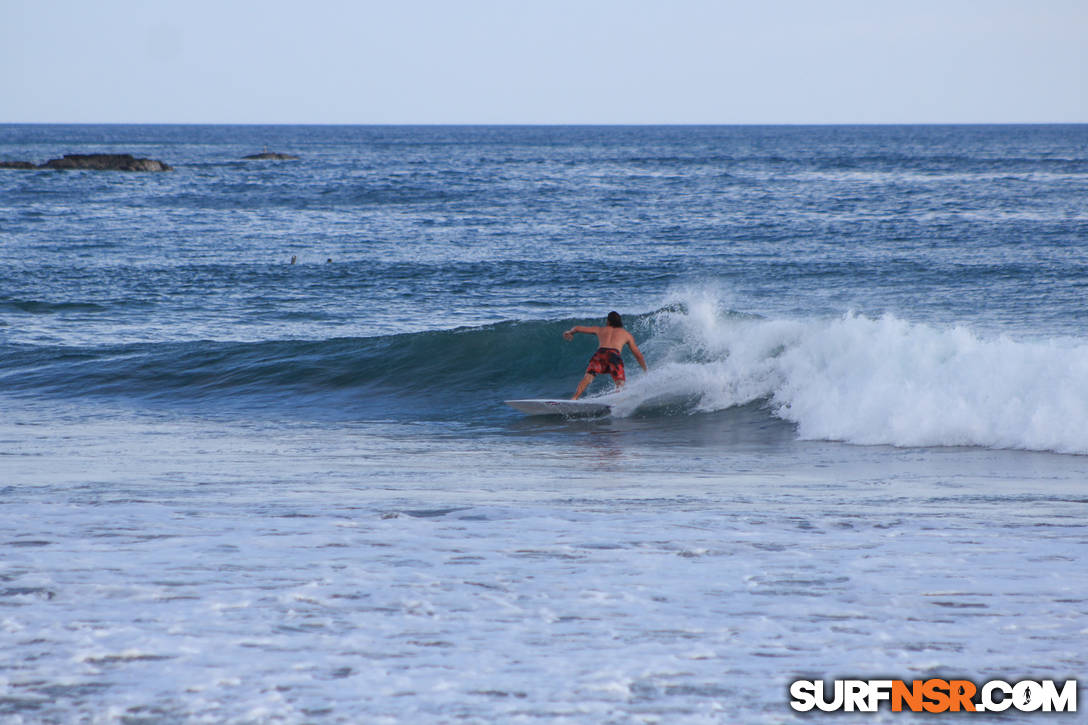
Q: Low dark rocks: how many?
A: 2